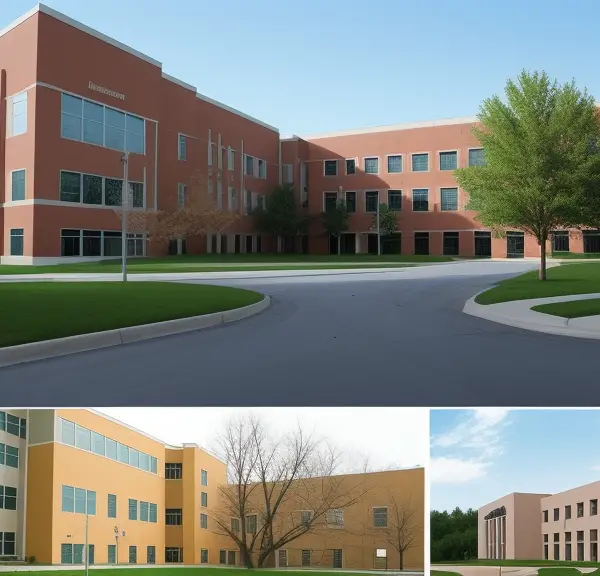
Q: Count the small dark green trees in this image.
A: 3